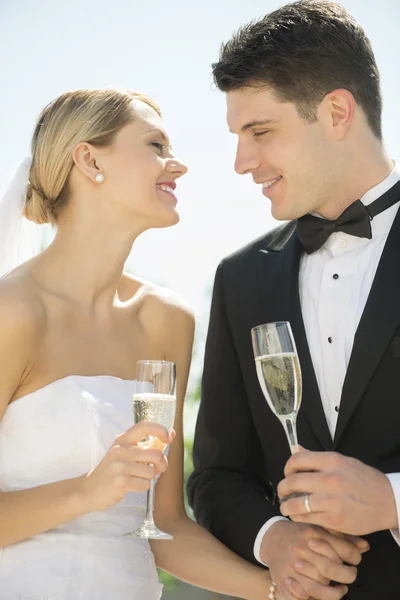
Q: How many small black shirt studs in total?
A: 3